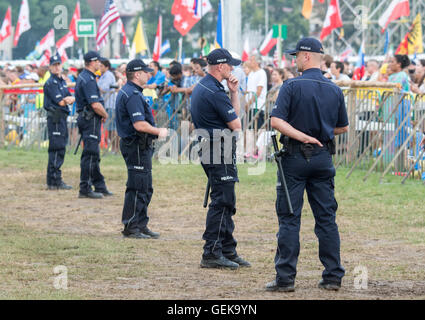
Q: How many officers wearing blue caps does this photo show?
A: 5